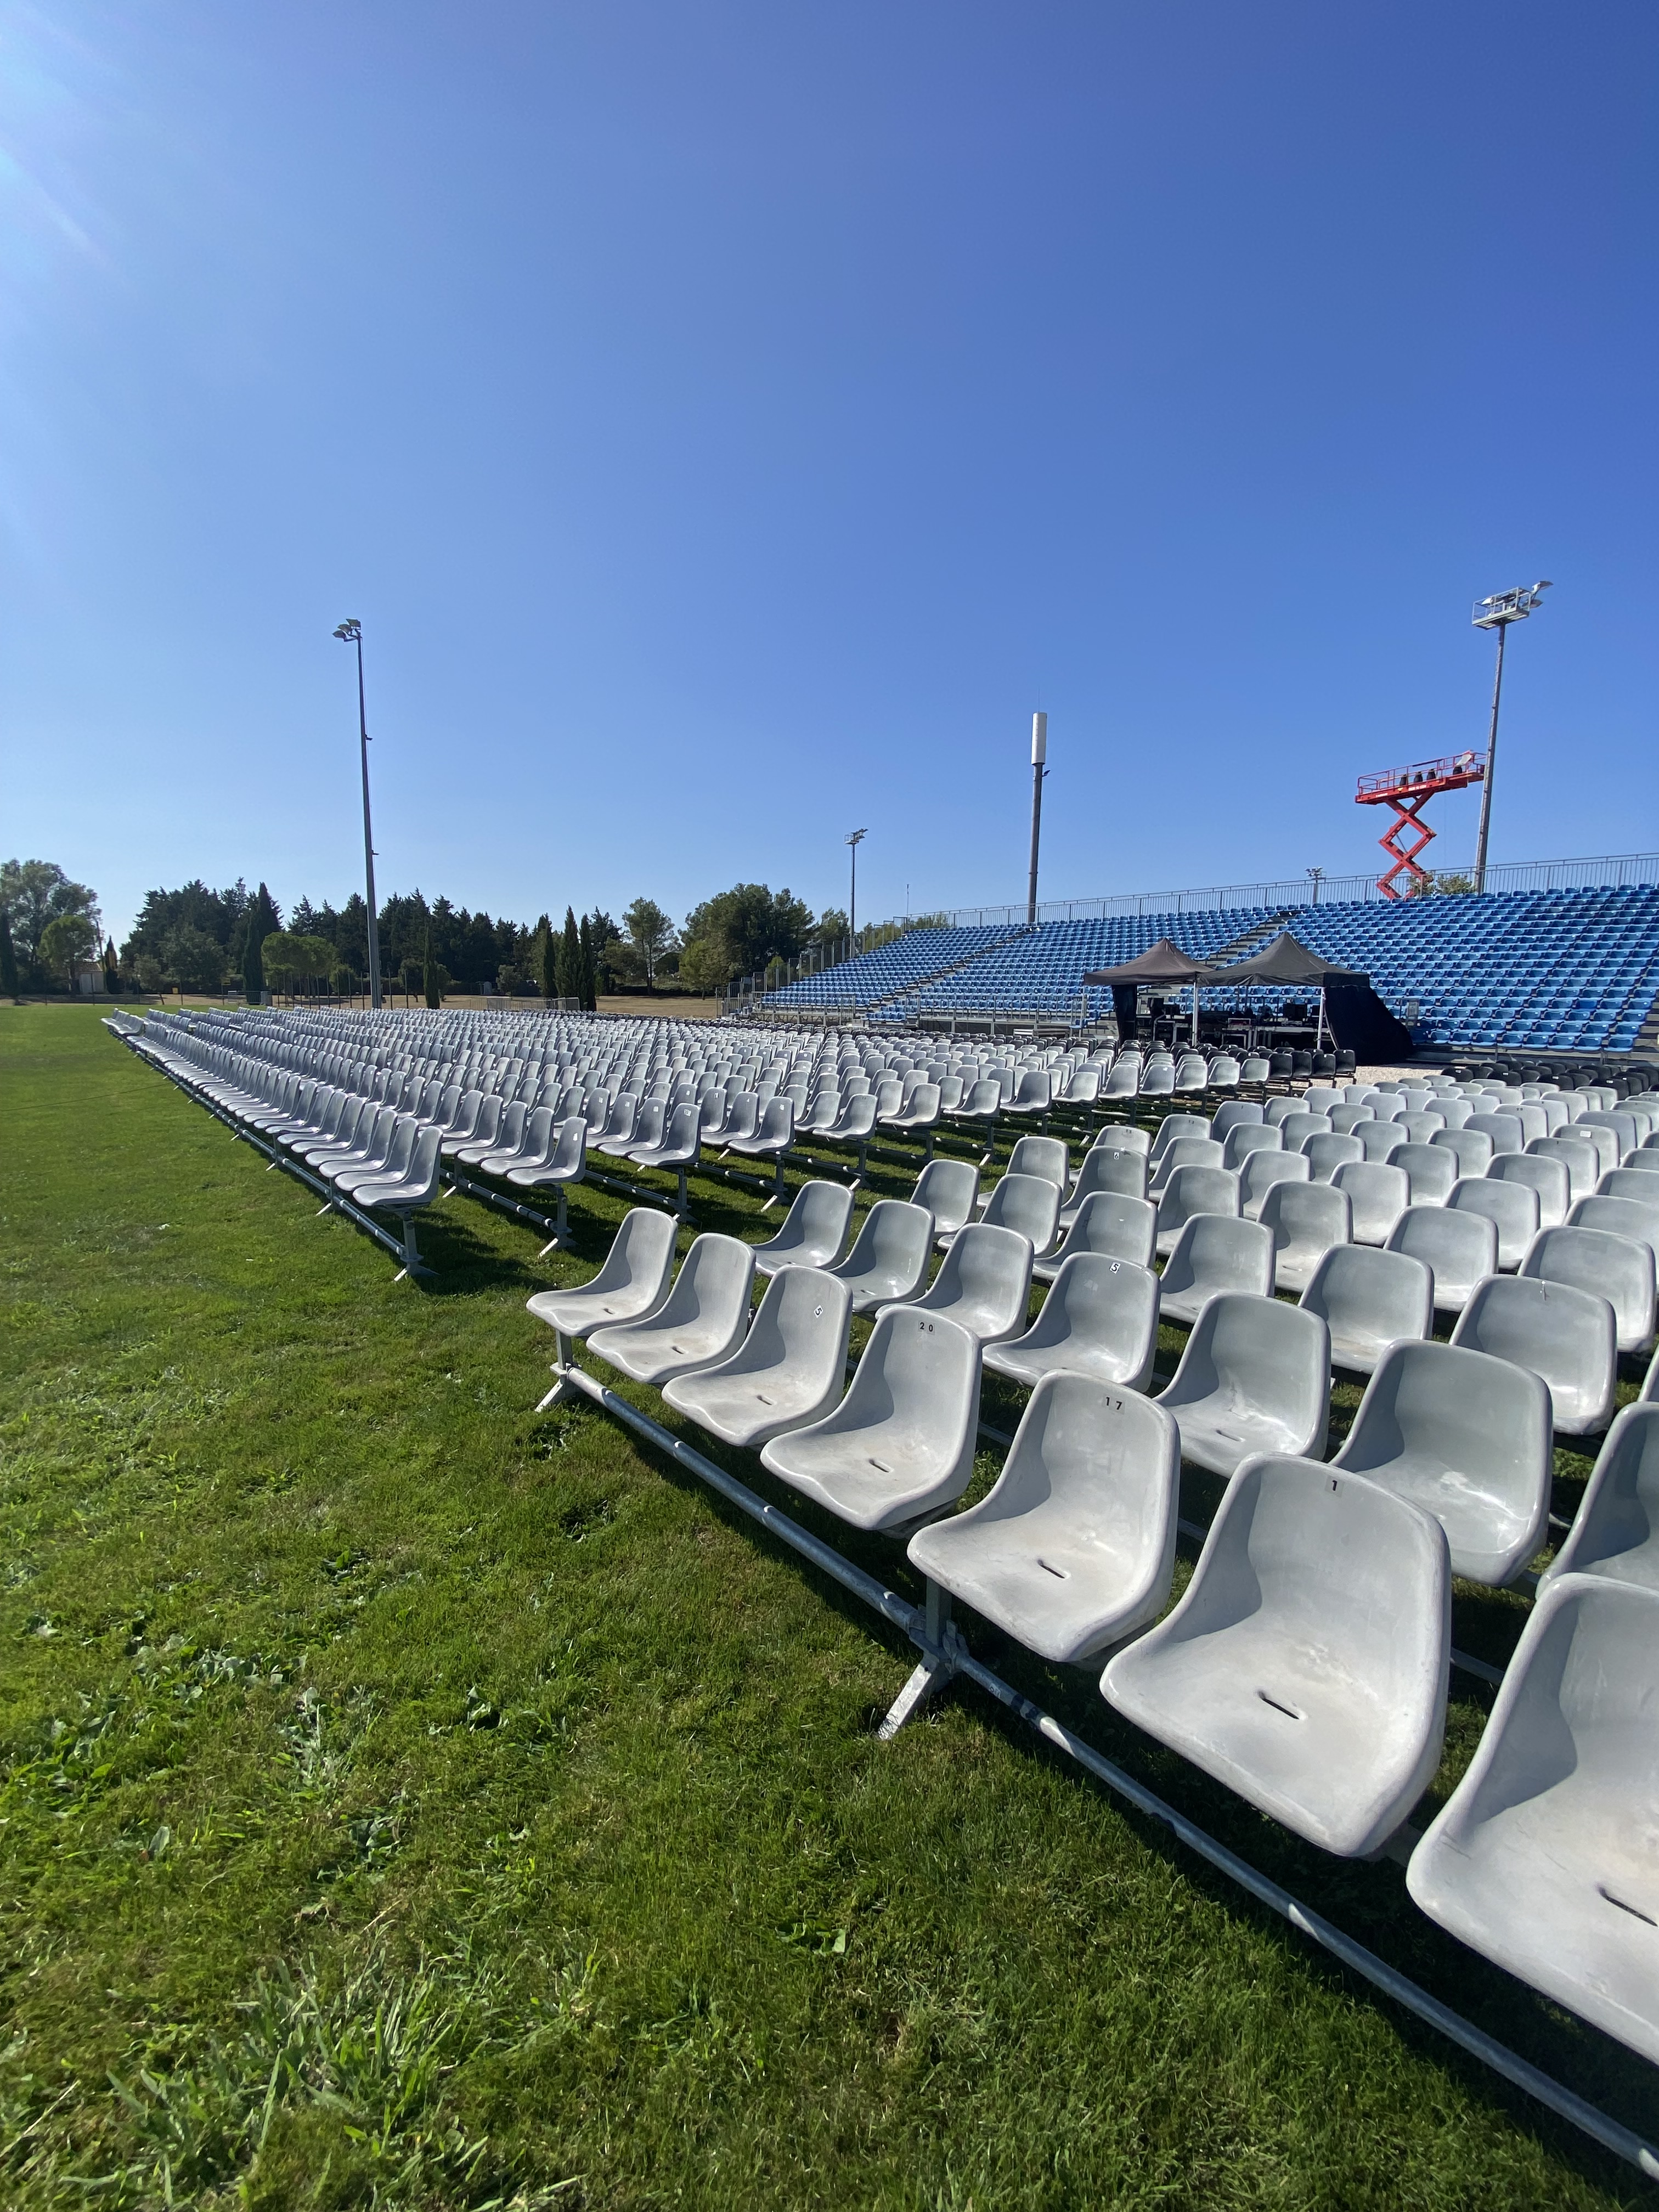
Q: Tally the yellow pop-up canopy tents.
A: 0